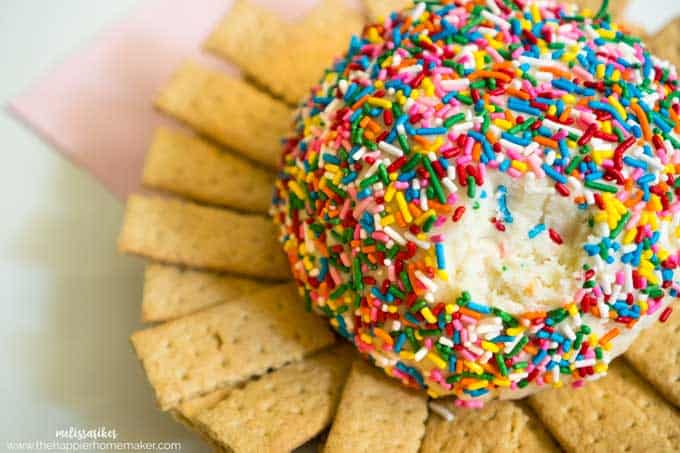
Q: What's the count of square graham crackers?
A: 0